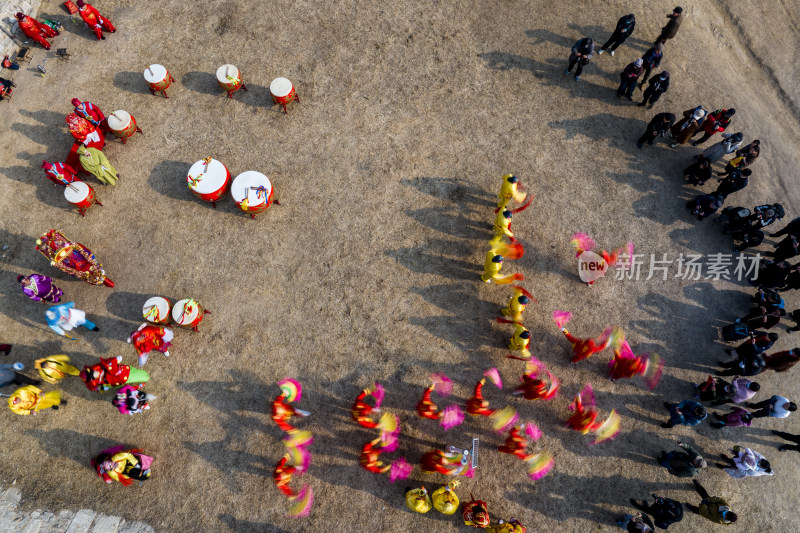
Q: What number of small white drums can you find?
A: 7